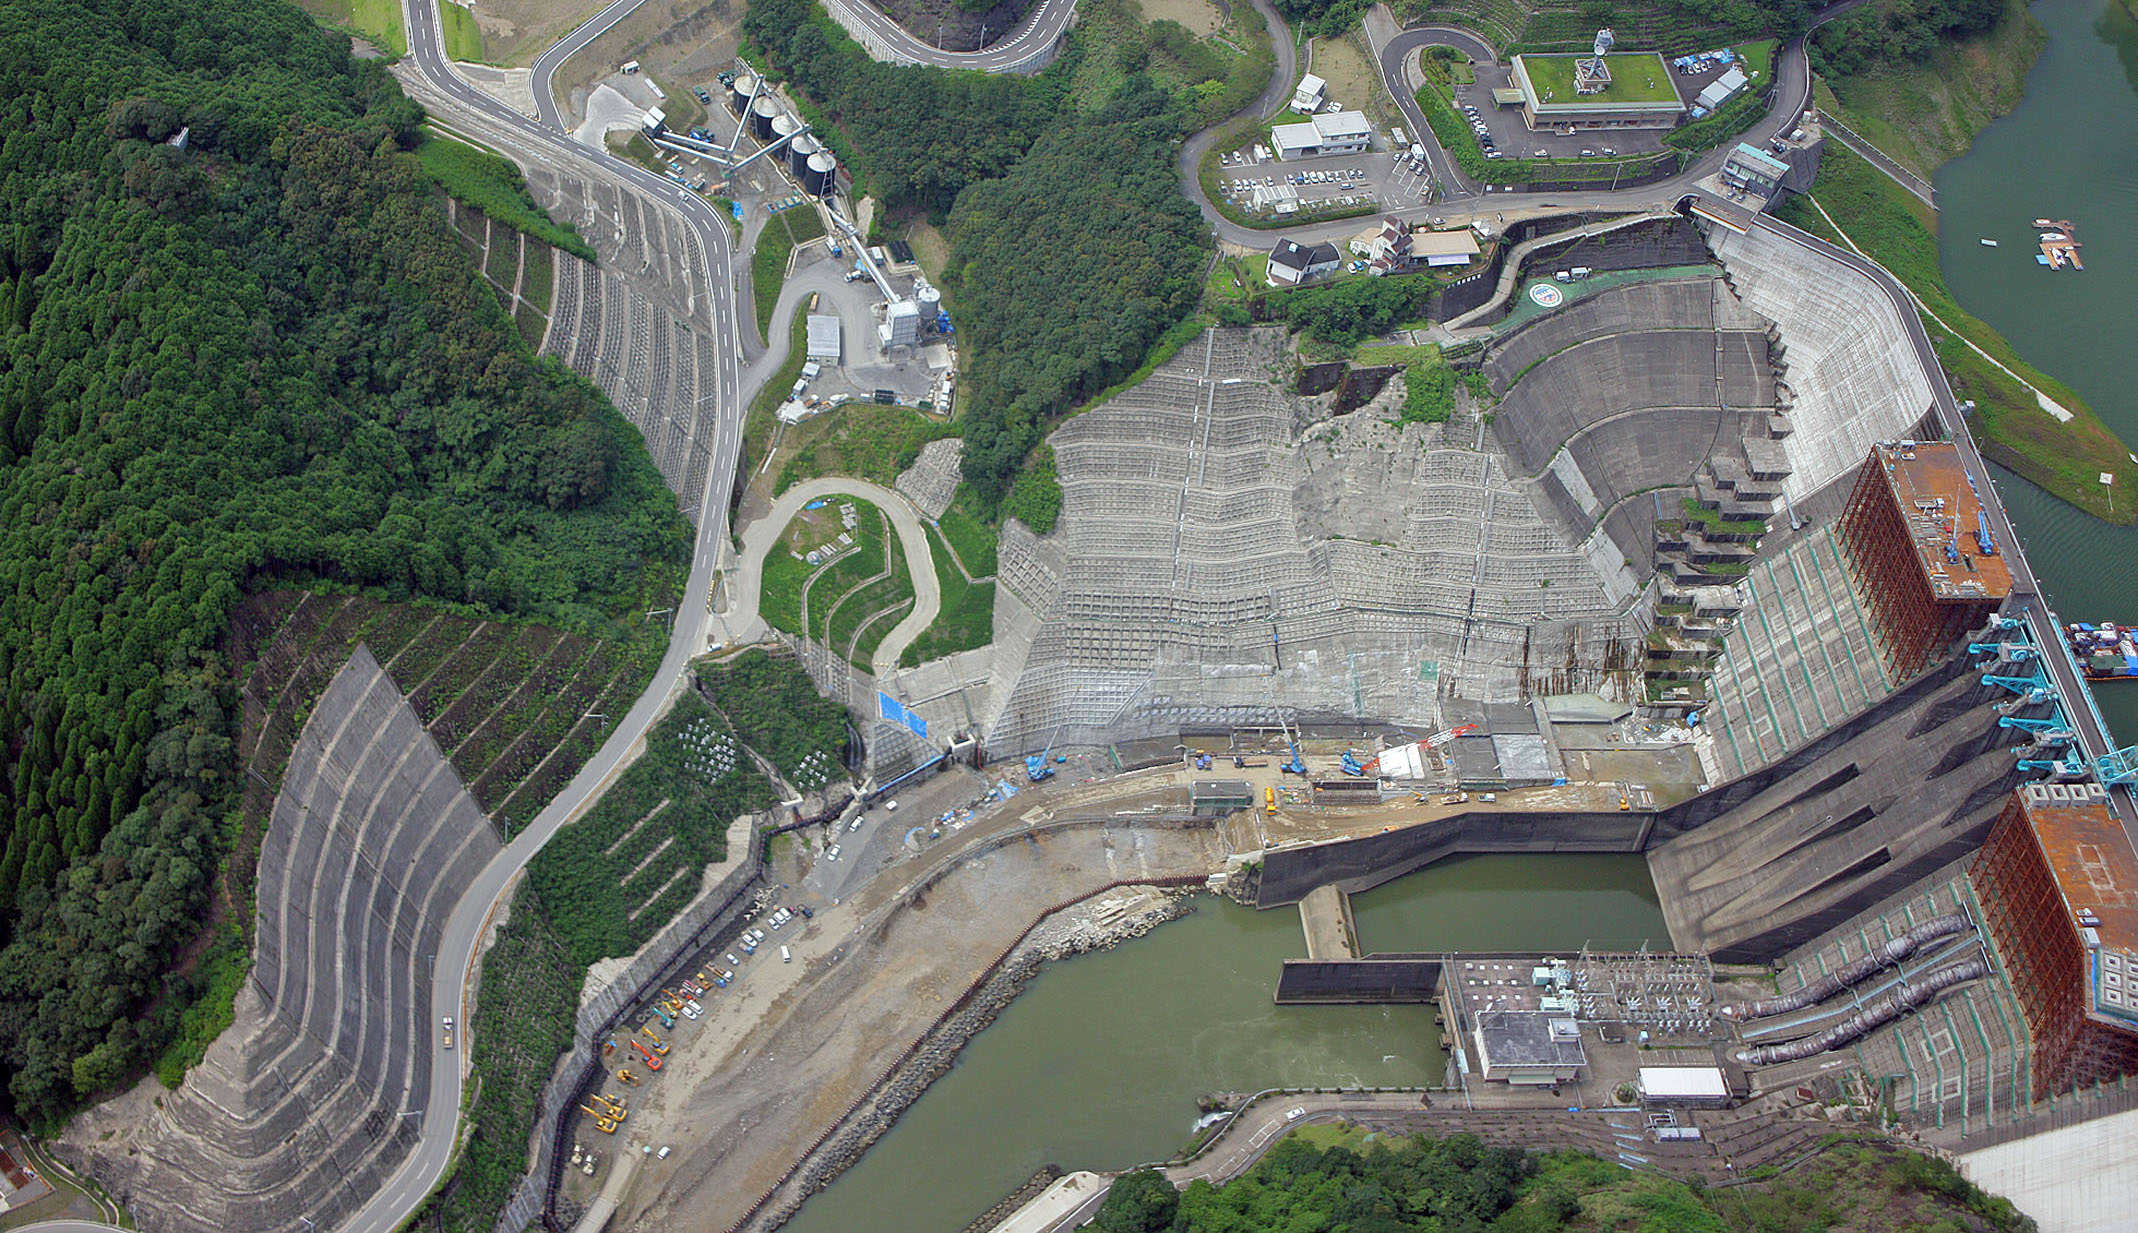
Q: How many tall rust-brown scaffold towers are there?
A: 2